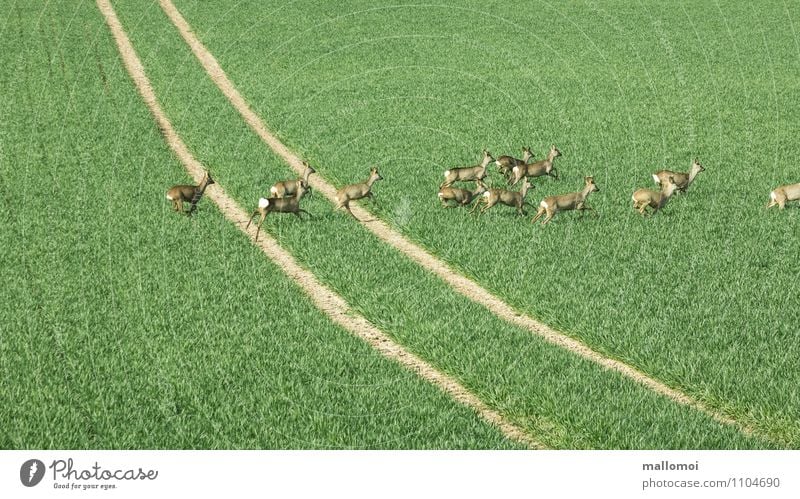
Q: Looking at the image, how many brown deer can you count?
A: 13